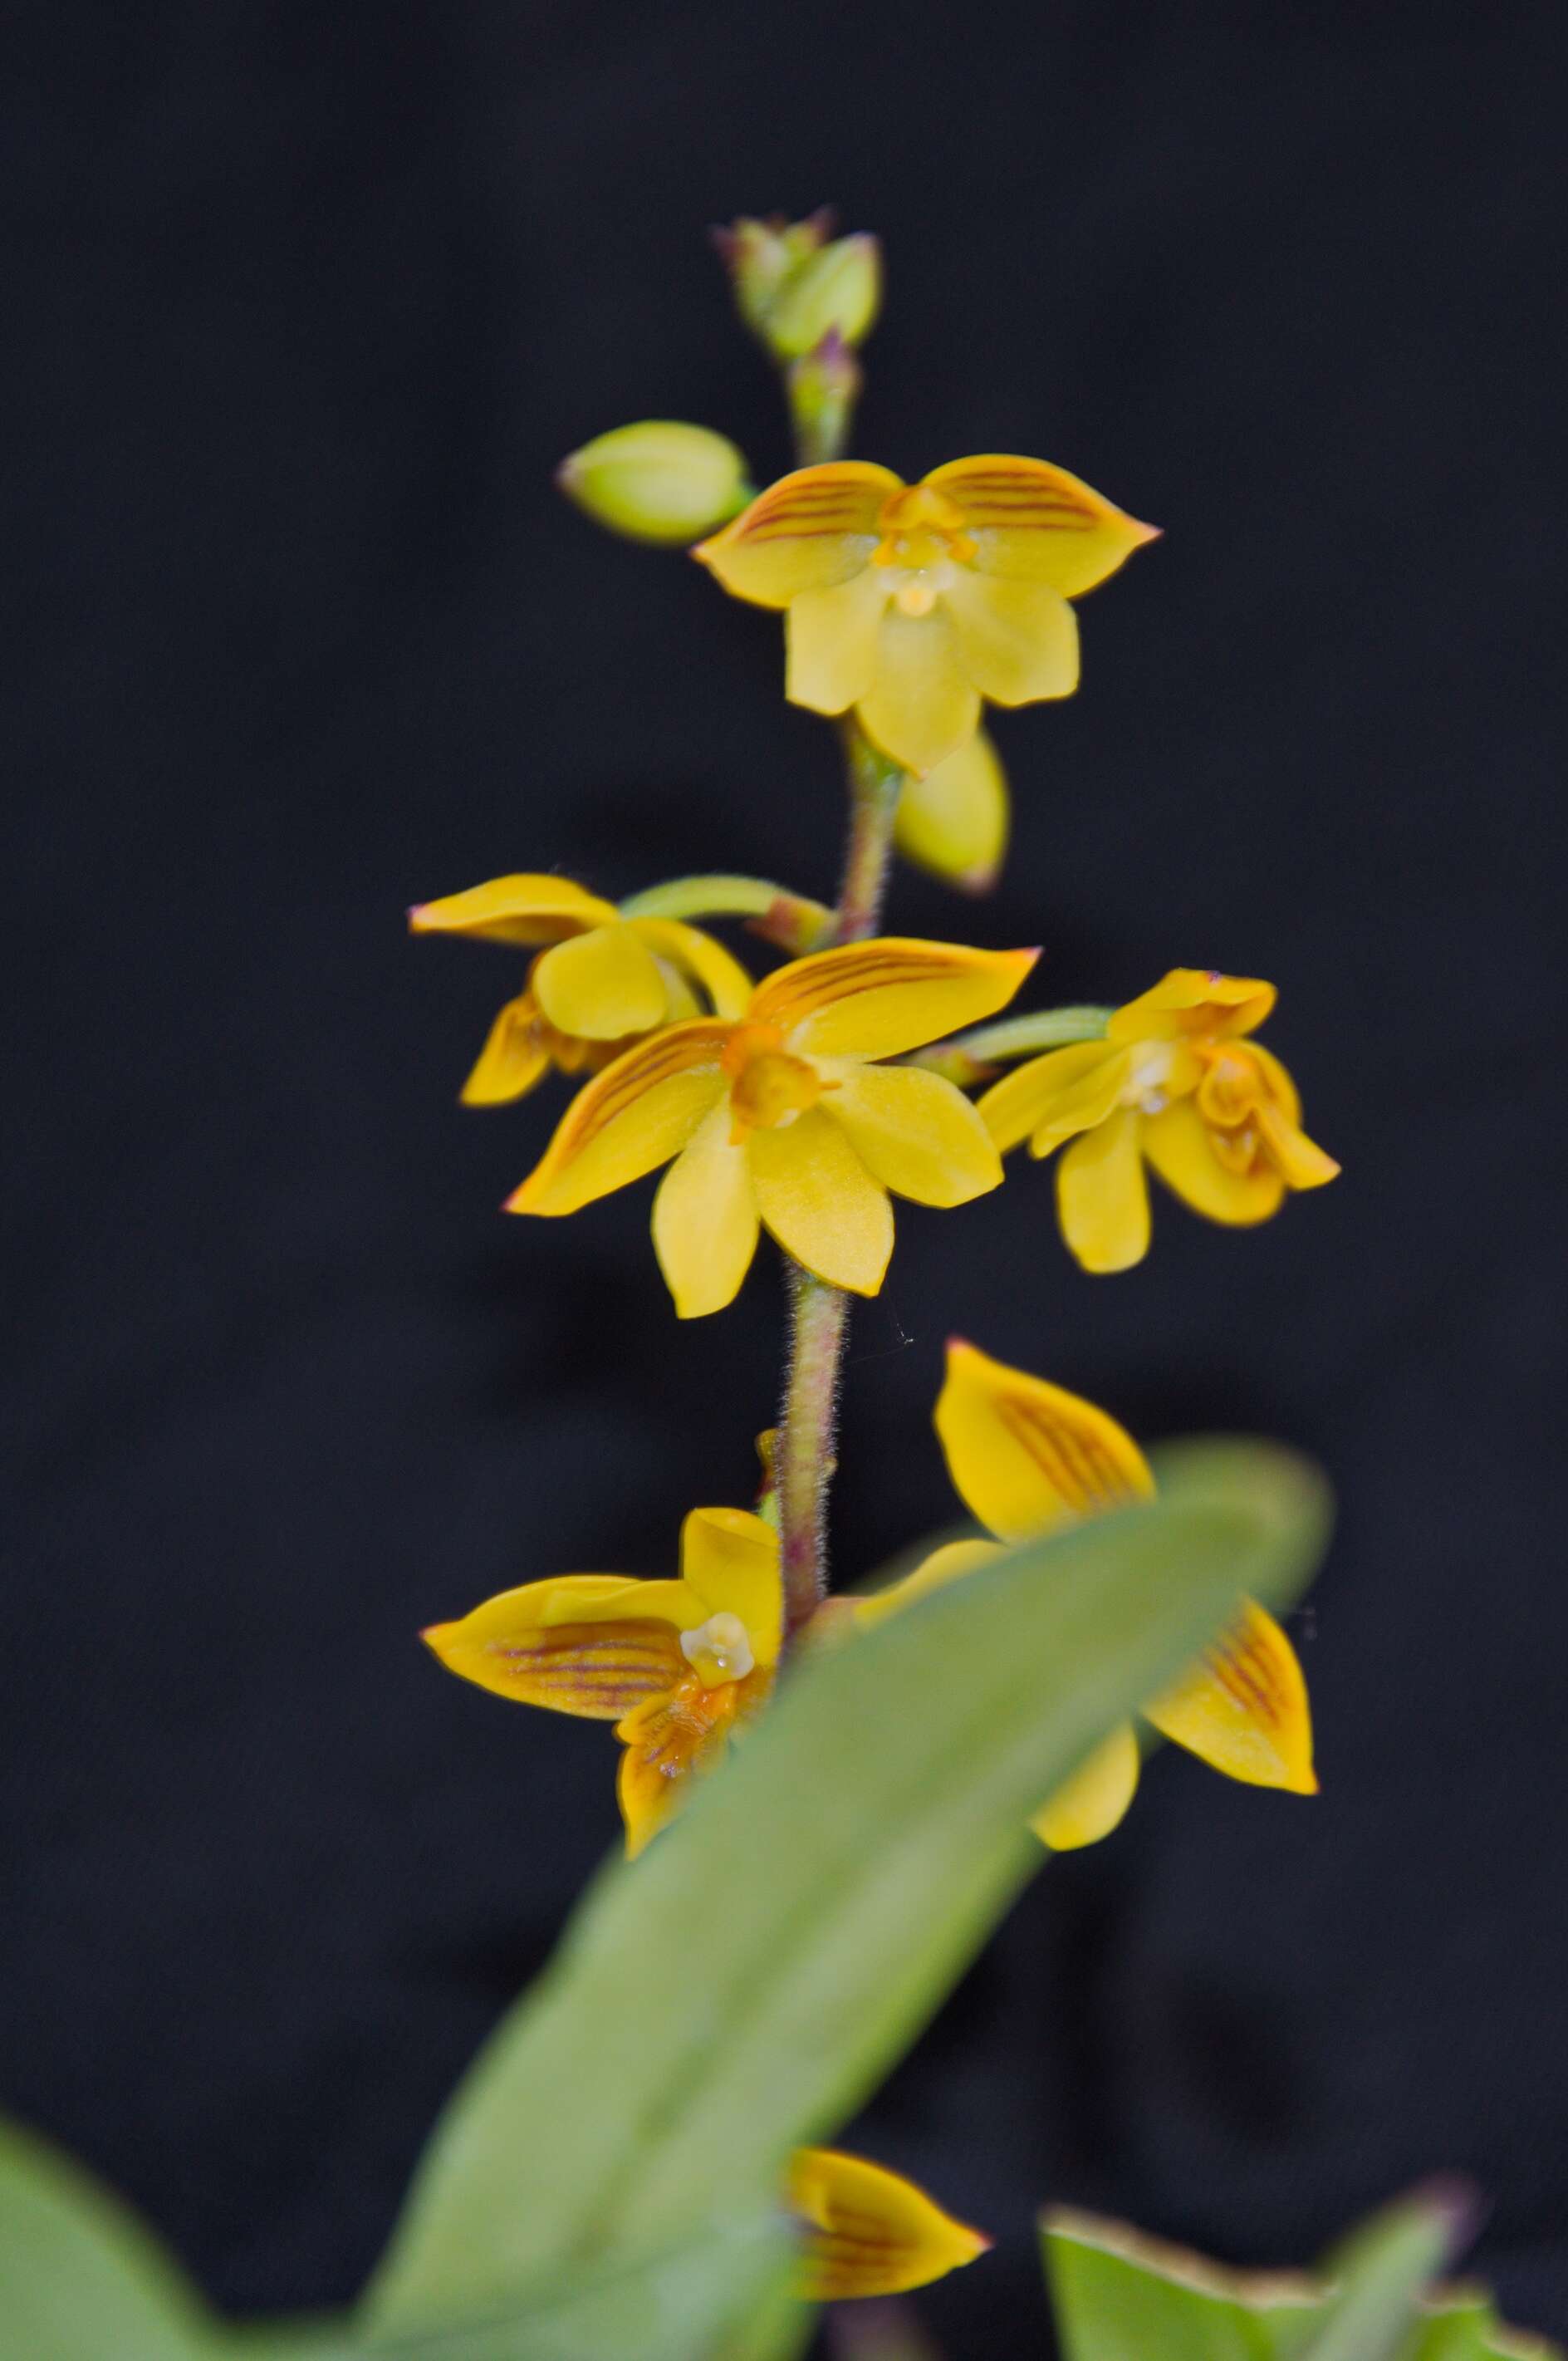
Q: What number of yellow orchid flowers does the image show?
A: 7